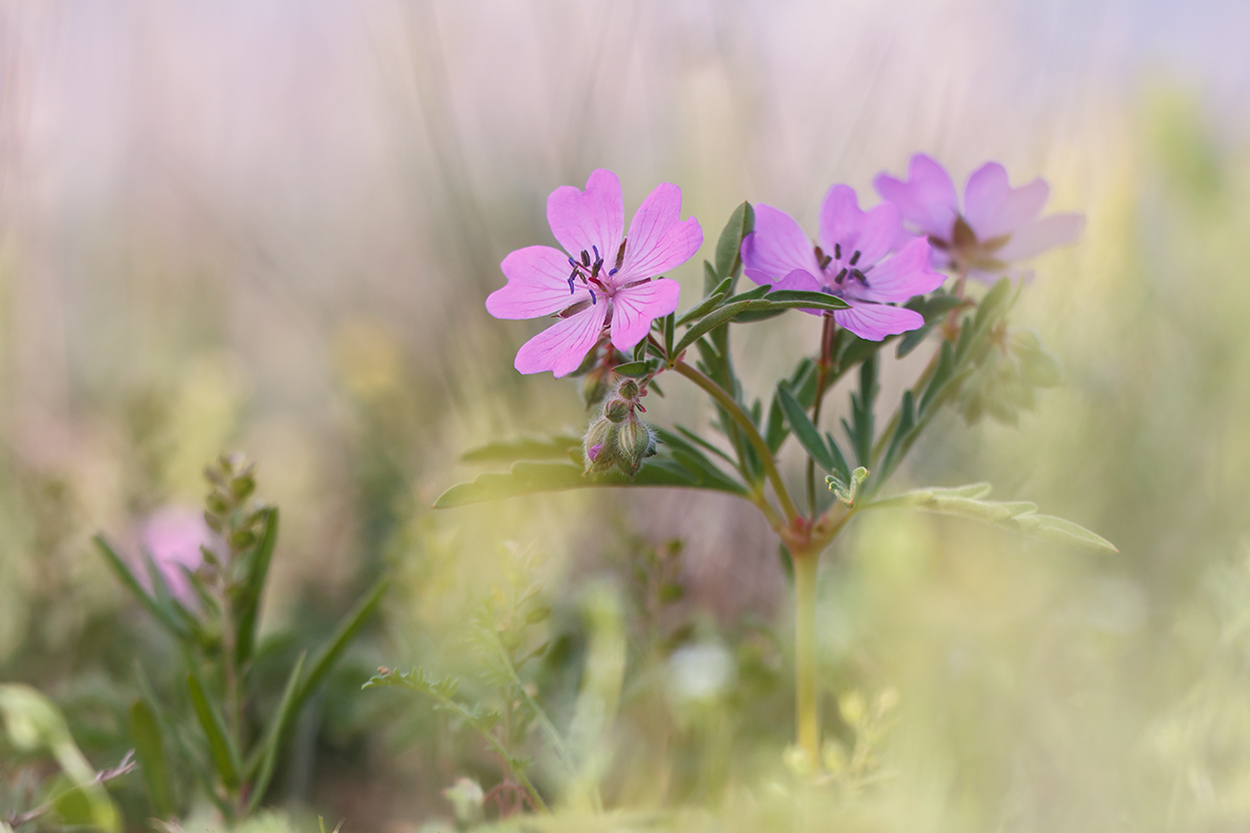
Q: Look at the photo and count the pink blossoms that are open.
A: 3